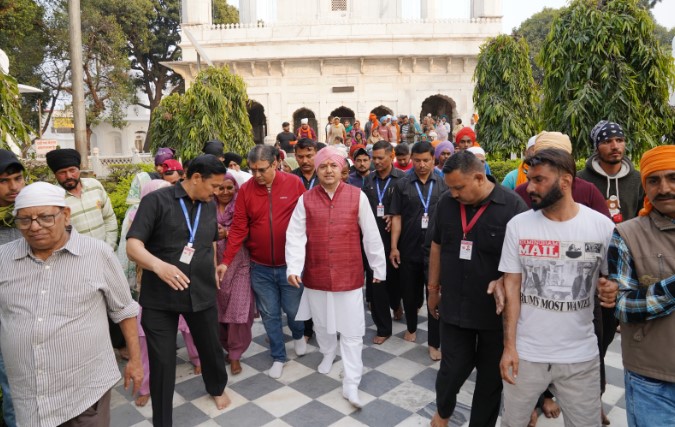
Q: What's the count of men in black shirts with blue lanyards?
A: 4